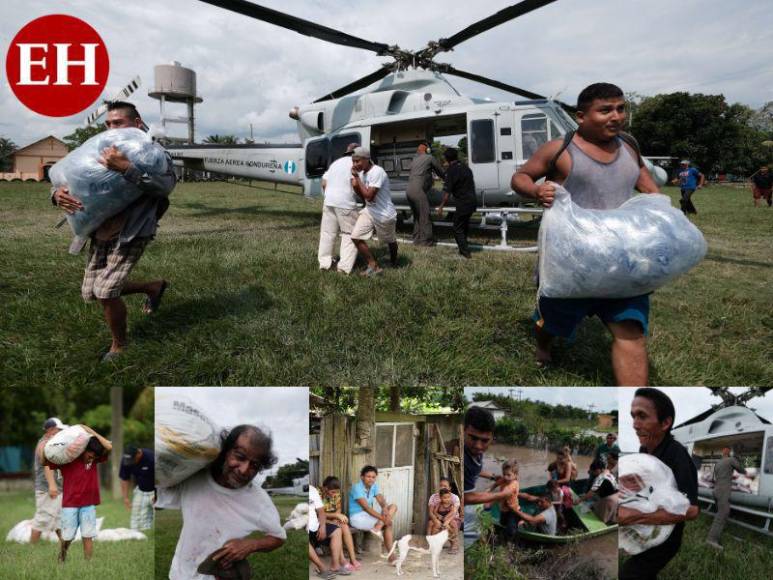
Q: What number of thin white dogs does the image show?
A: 1